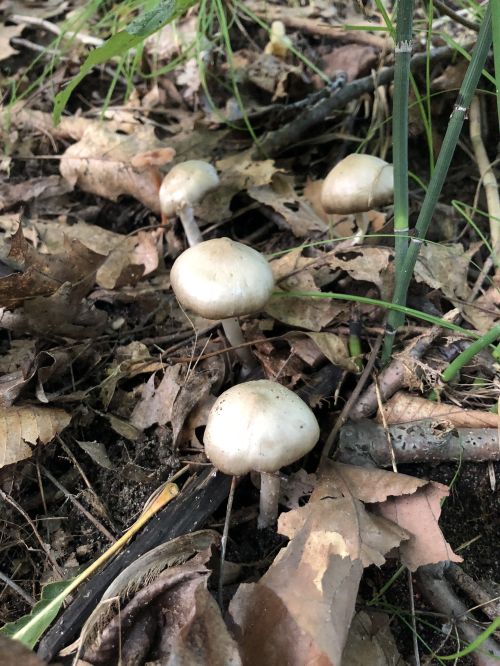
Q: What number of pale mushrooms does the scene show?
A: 4